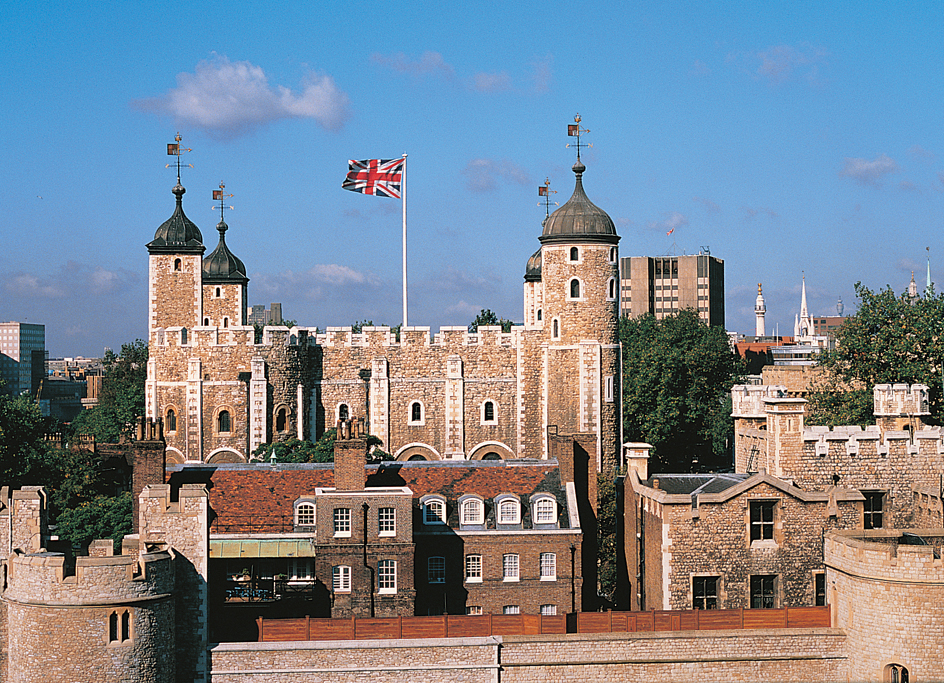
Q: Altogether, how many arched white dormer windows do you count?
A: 5